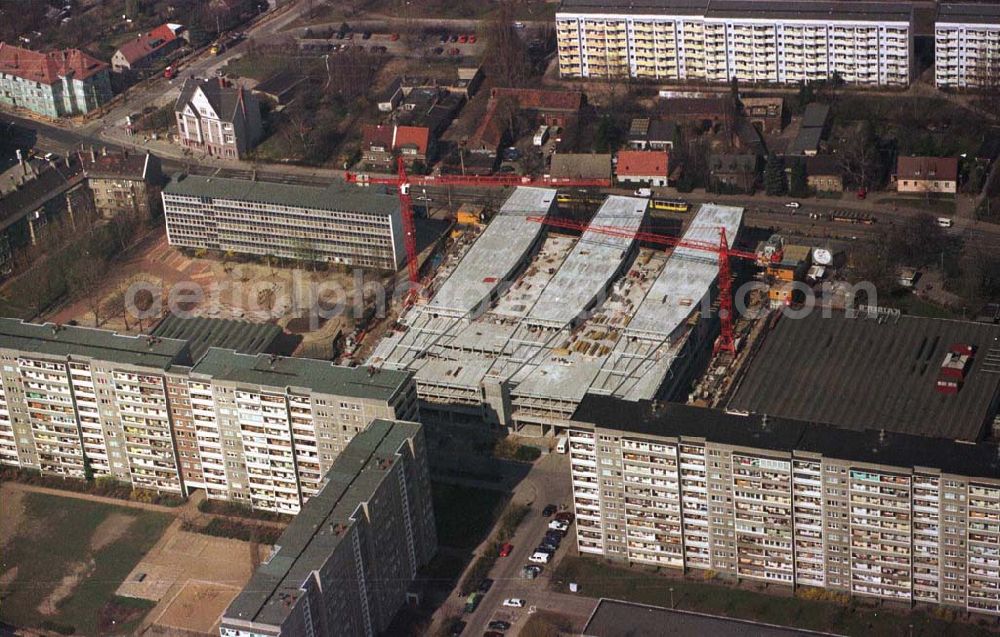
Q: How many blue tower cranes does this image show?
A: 0